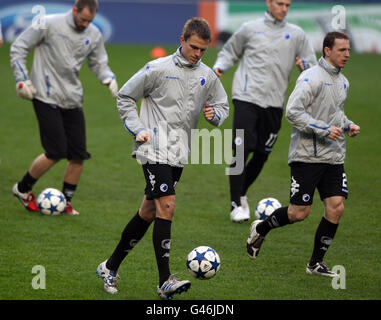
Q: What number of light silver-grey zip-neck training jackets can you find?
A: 4